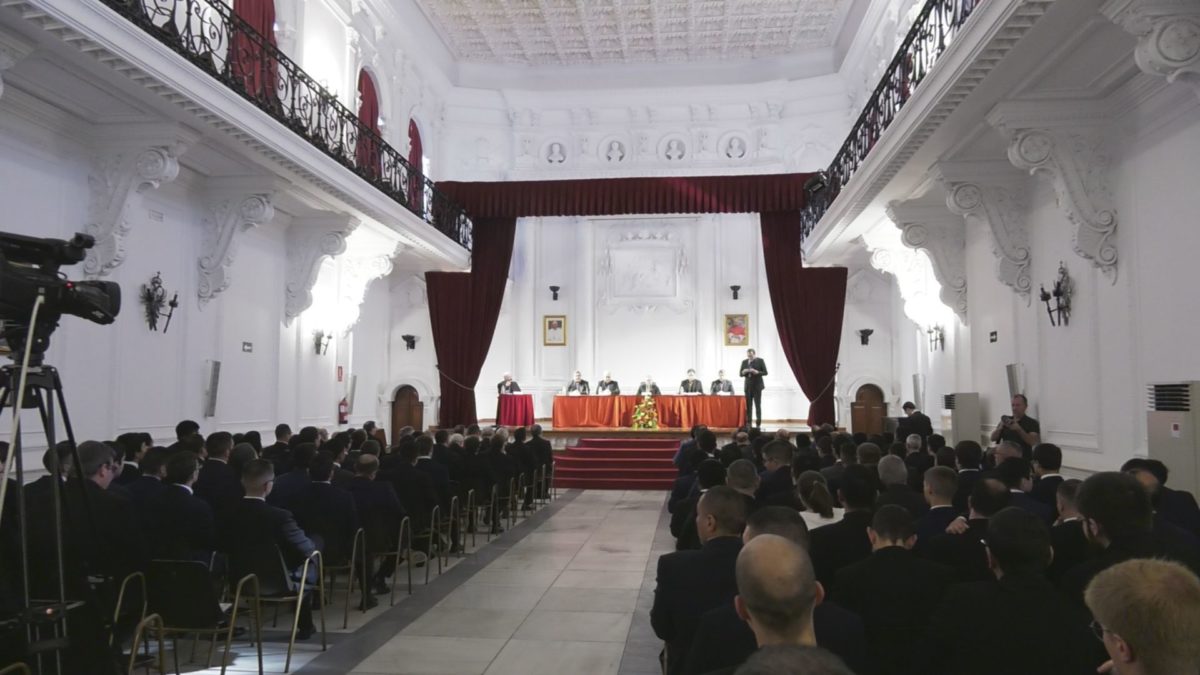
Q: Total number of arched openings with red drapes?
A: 3